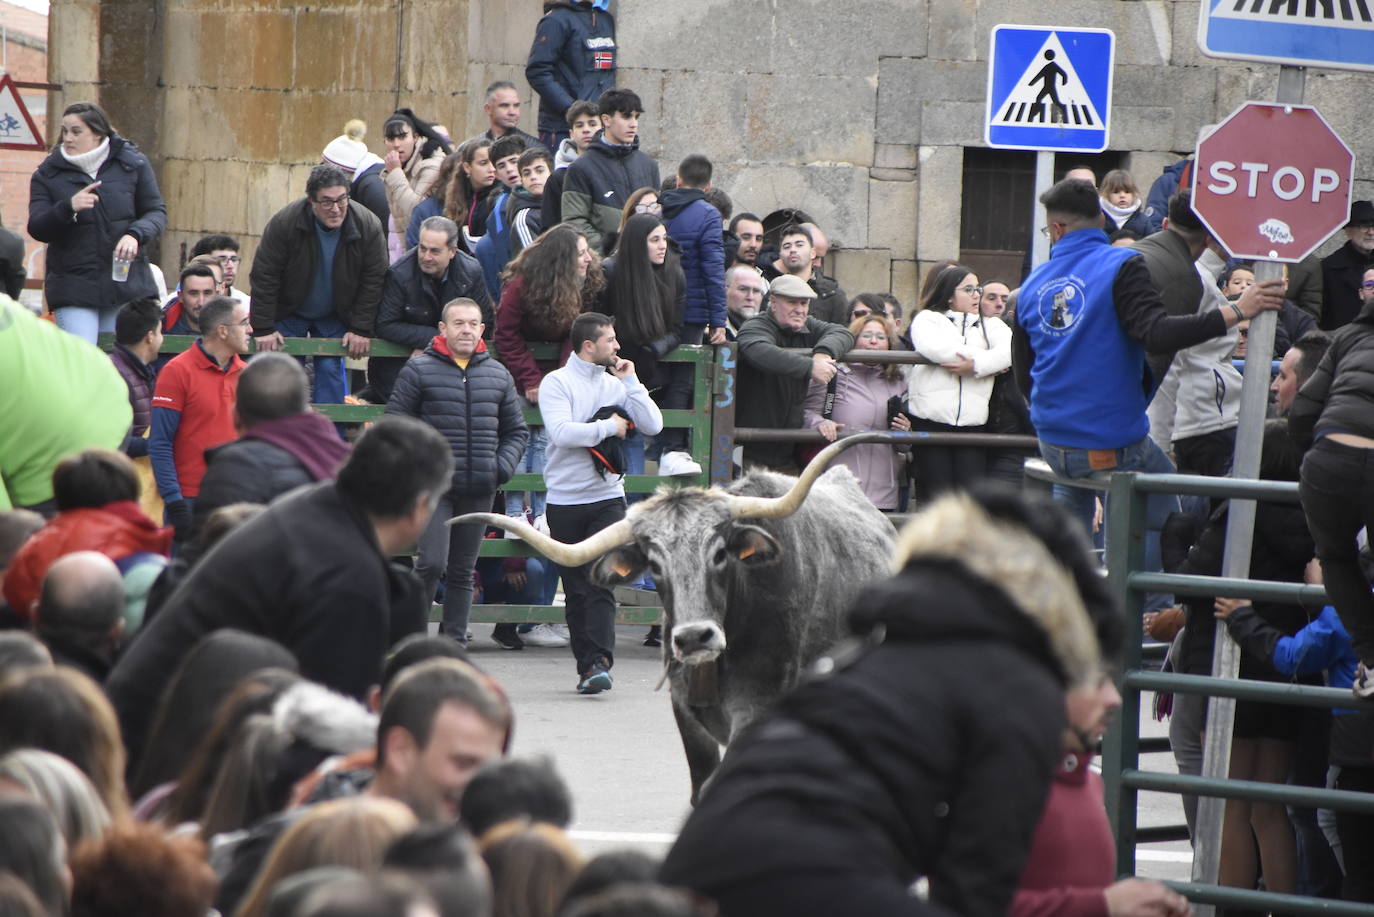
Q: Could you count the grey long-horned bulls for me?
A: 1